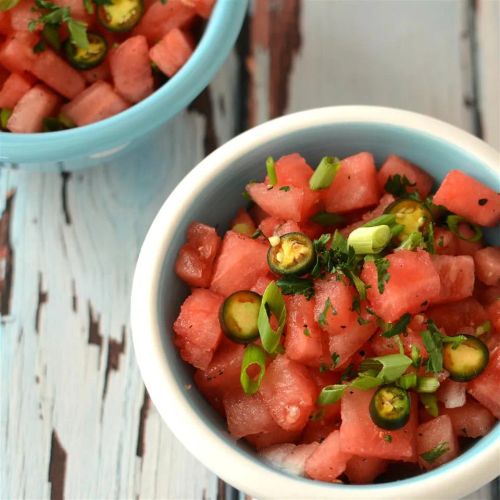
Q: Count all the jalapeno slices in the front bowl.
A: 5